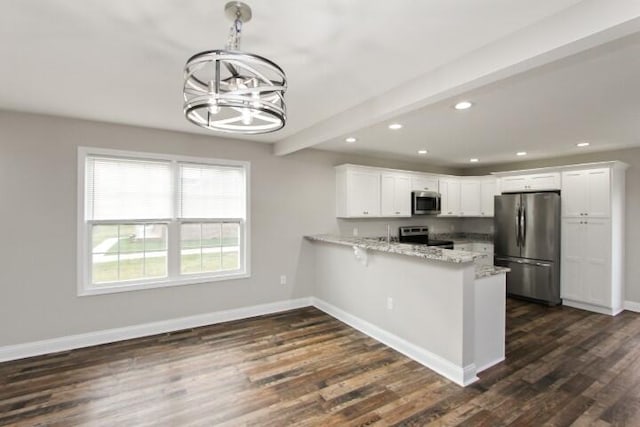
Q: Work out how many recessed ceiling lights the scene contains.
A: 7